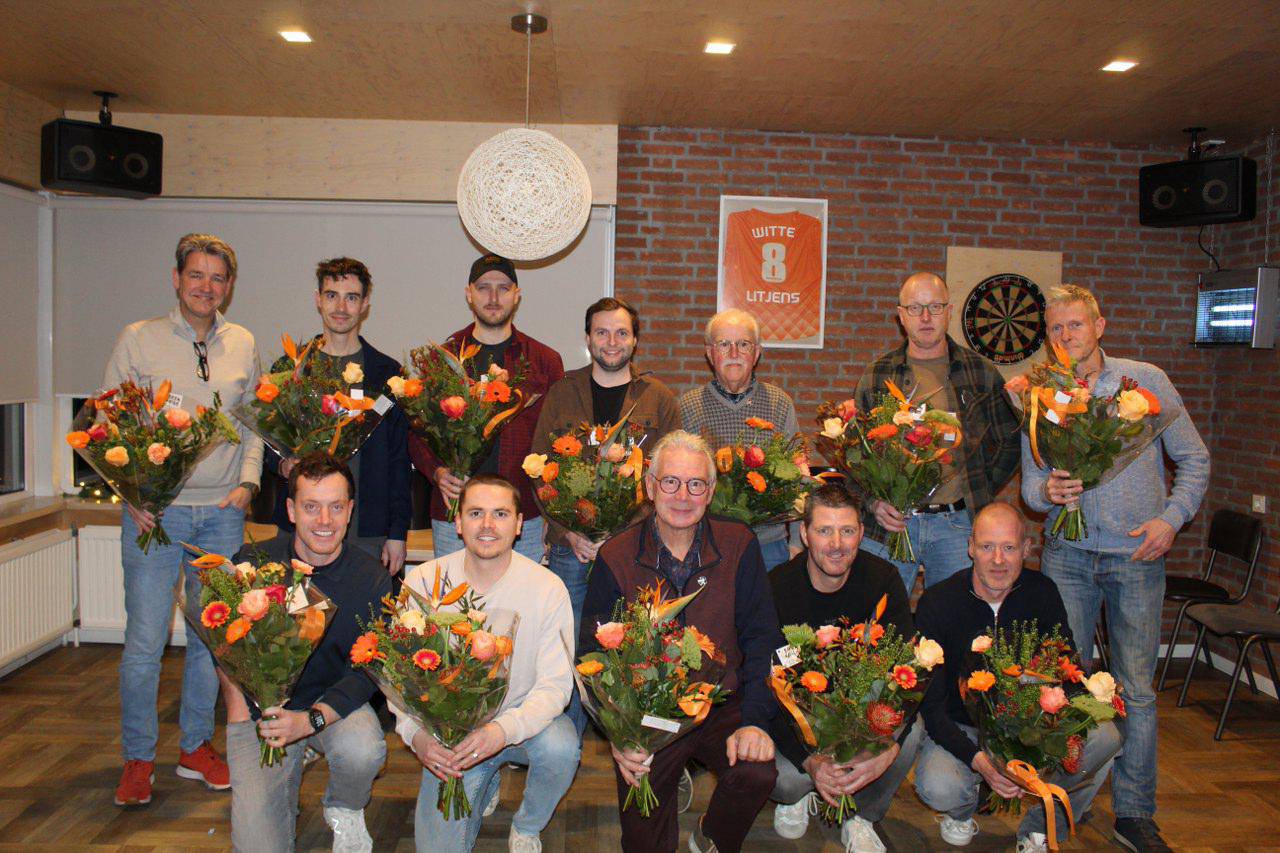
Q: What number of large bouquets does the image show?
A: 12